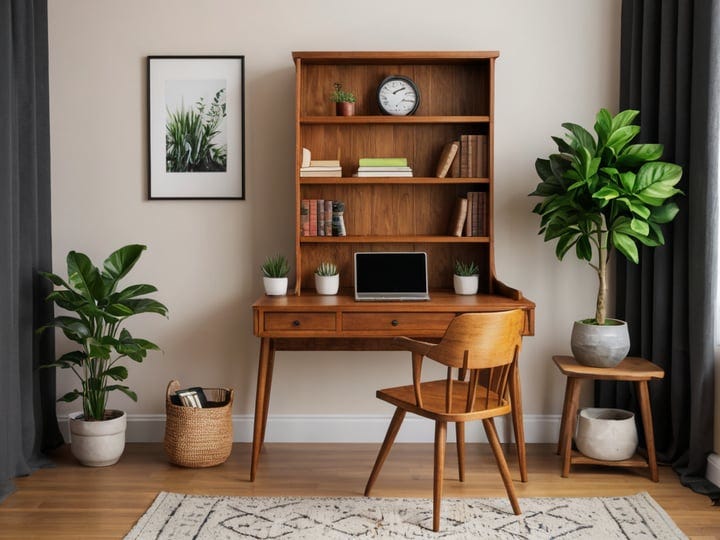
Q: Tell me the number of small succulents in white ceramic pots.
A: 3